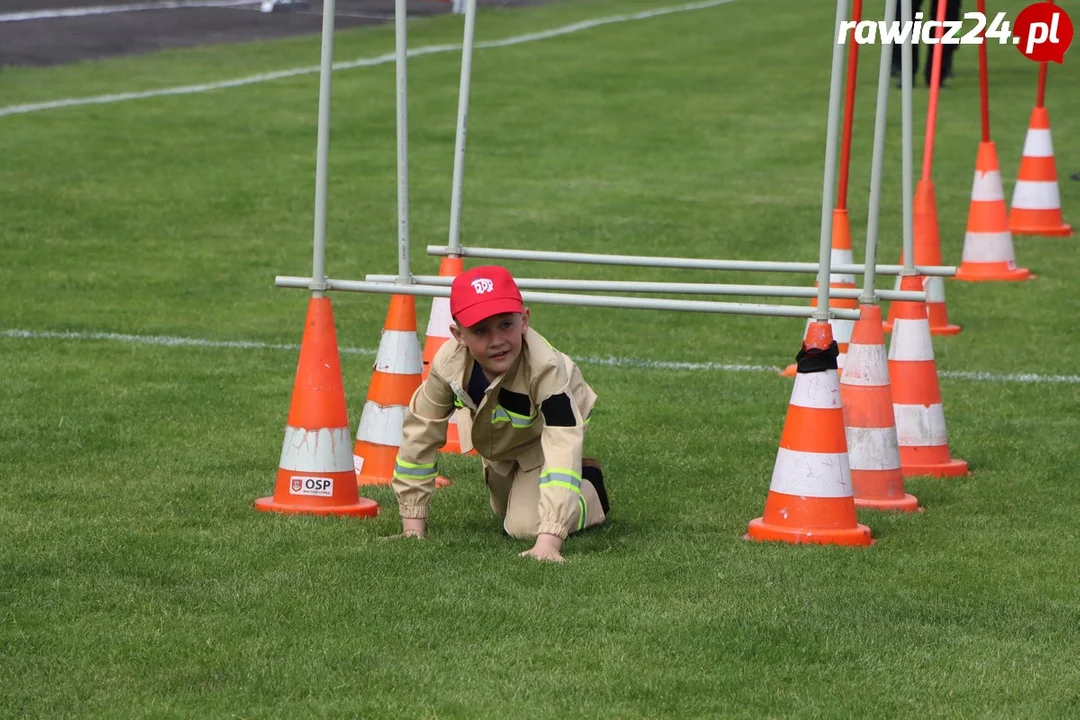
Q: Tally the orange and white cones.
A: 10